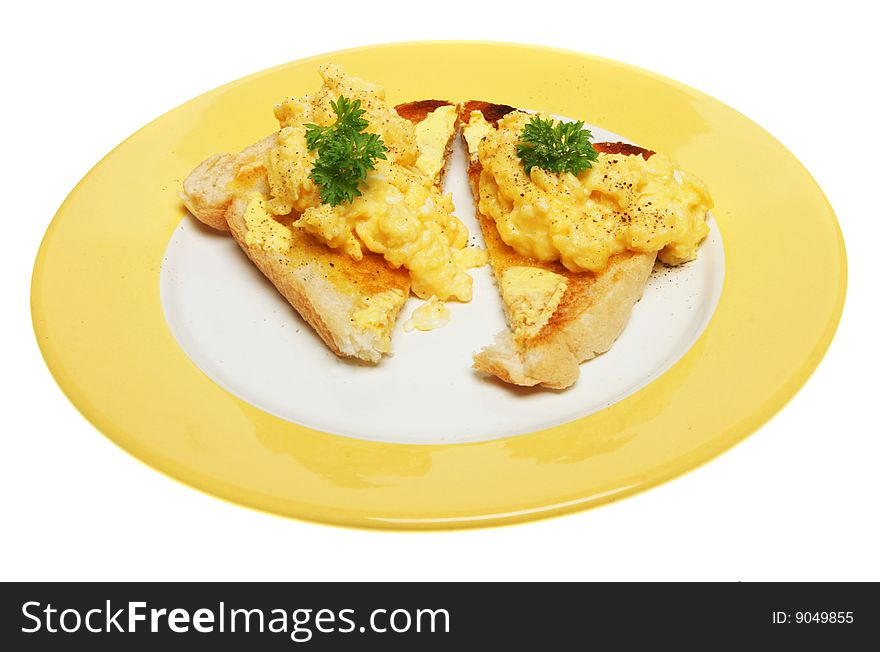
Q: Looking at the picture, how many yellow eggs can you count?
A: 2